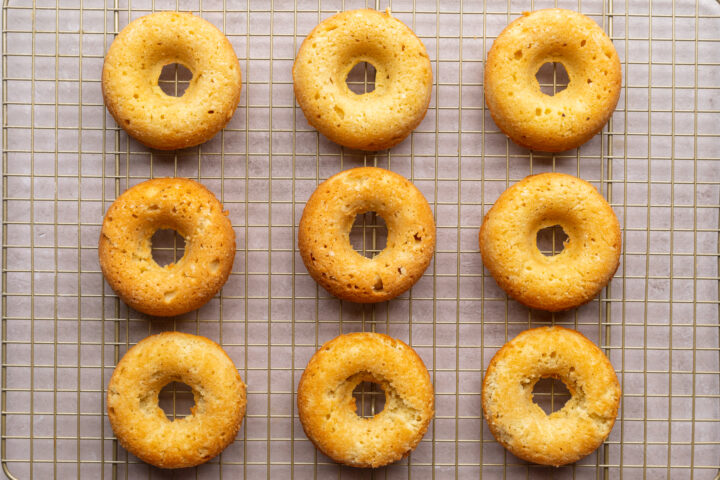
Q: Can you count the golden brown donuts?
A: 9